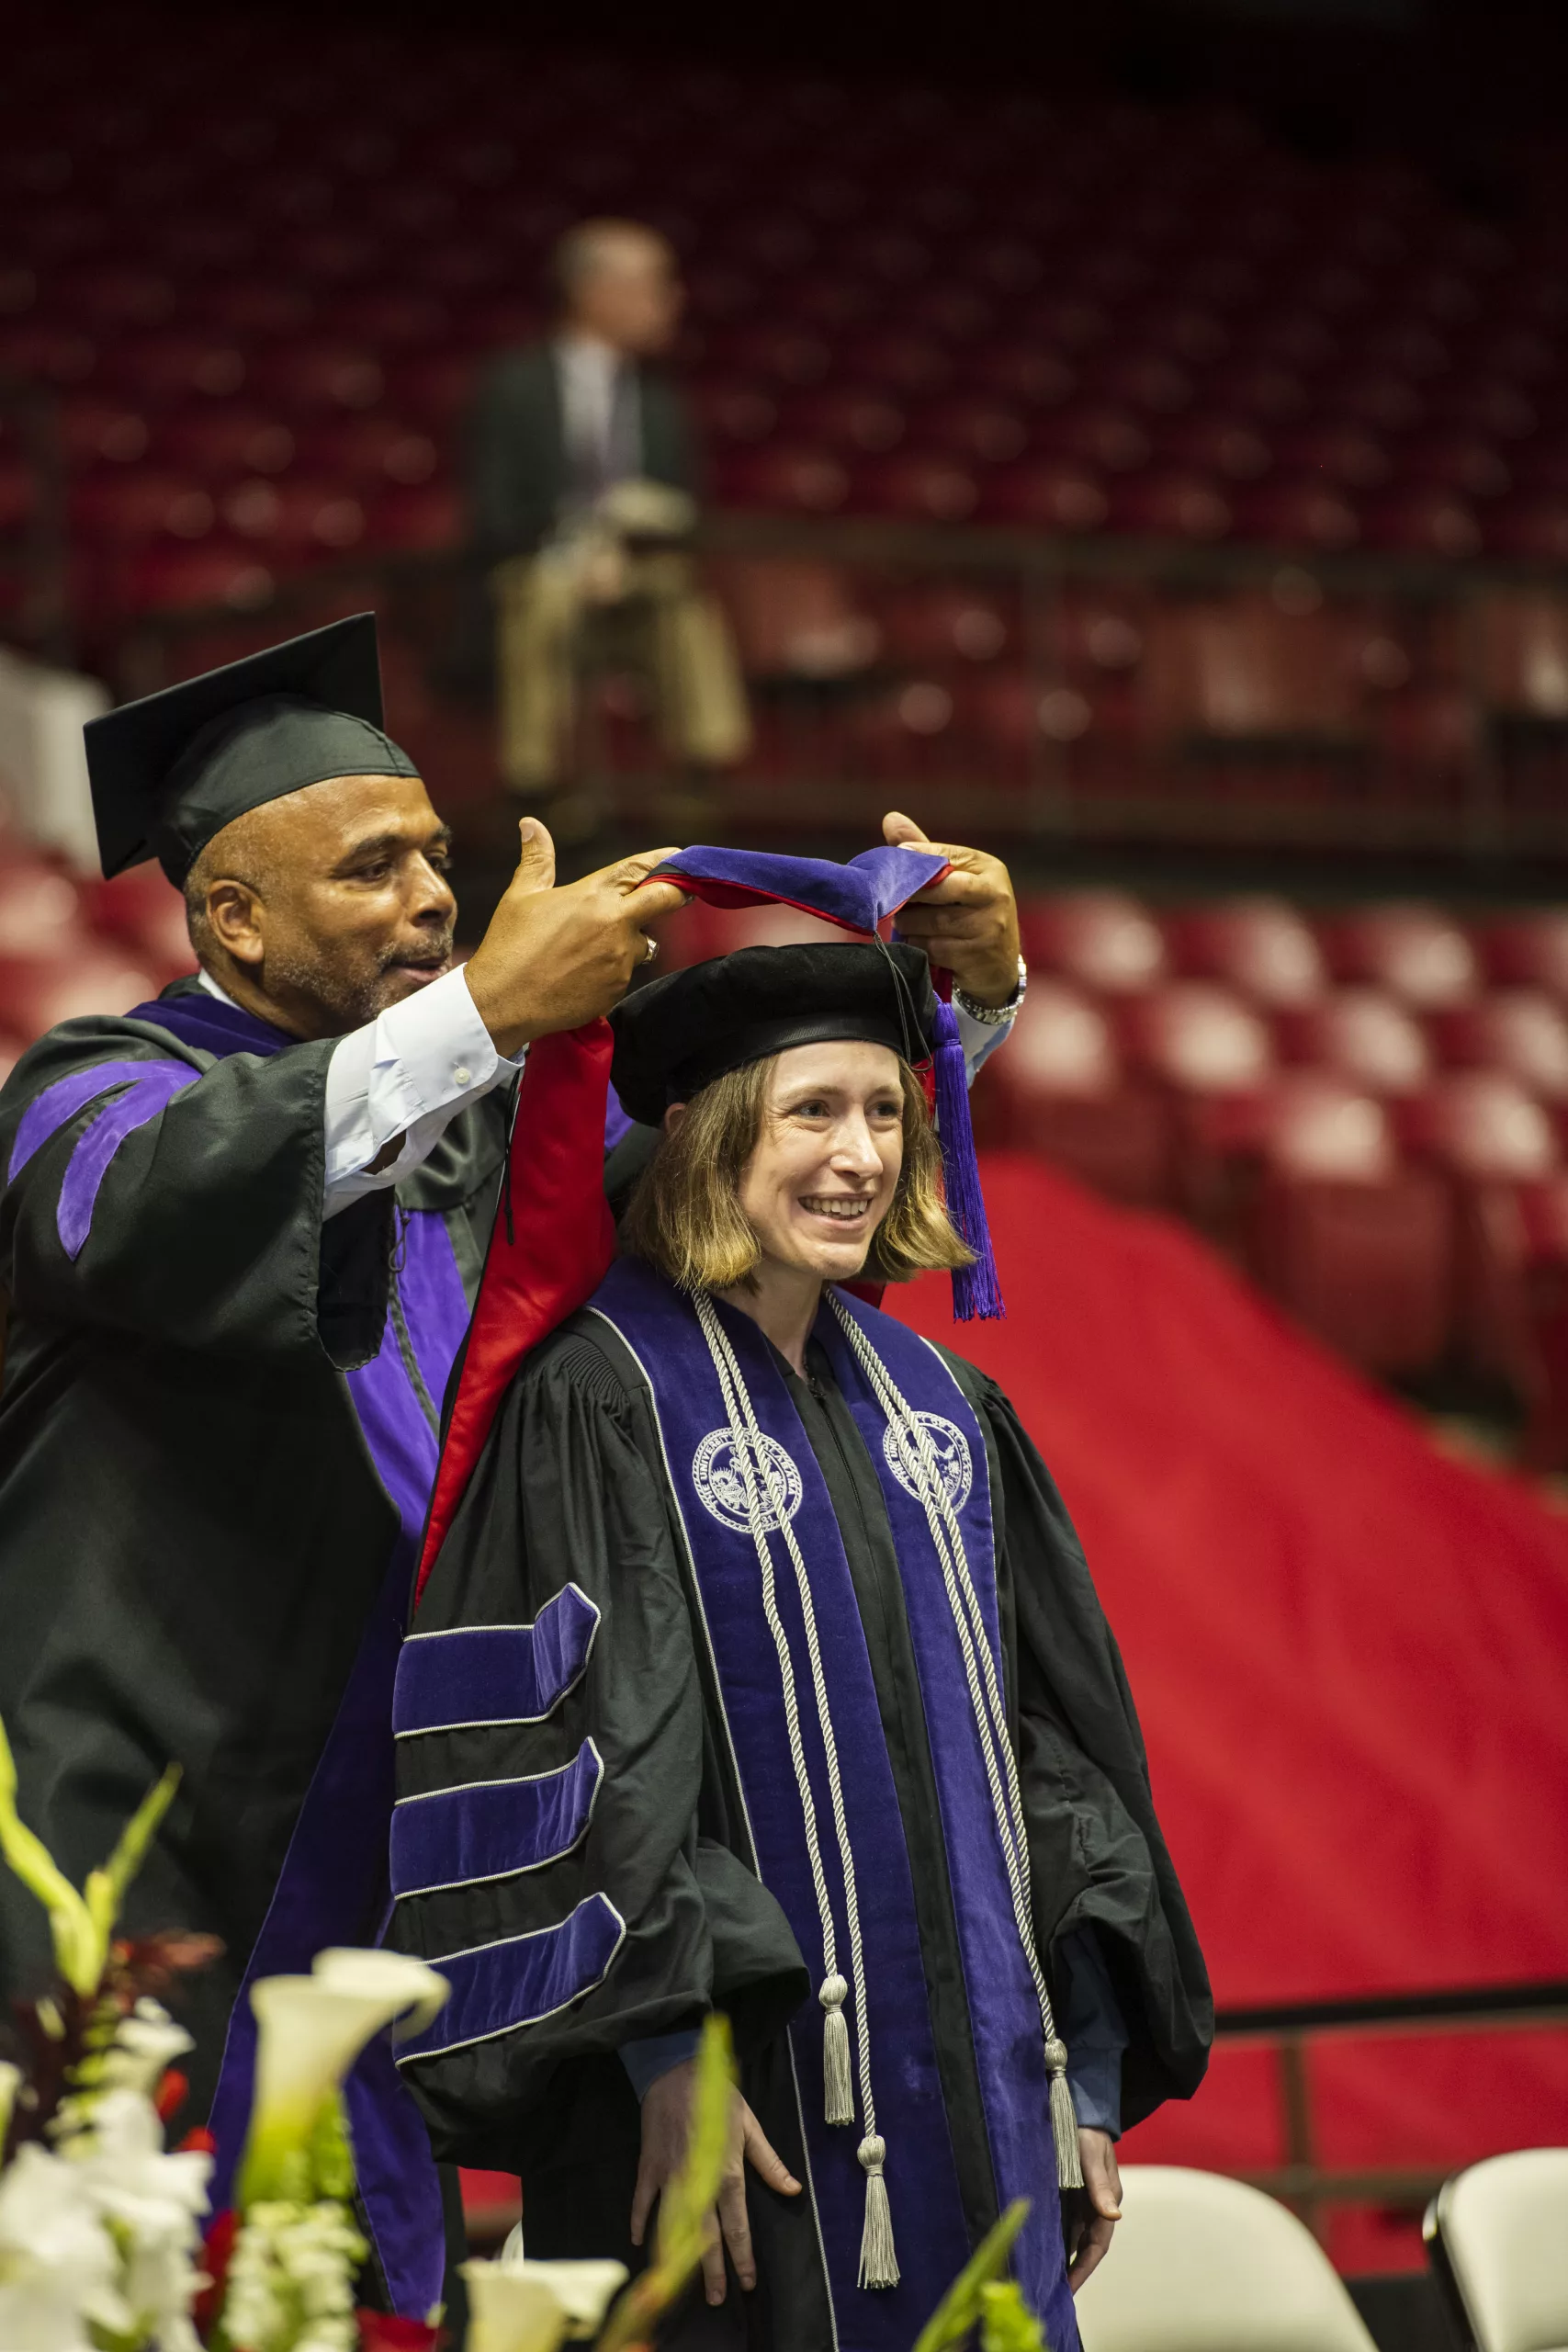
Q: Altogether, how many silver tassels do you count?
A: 3